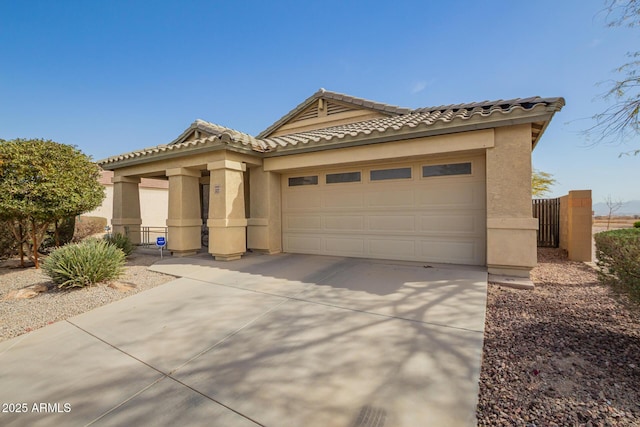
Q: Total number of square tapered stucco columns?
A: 3